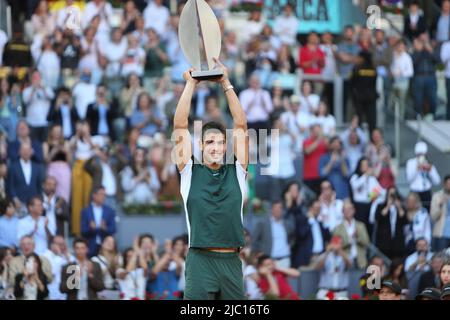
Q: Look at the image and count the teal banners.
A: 1